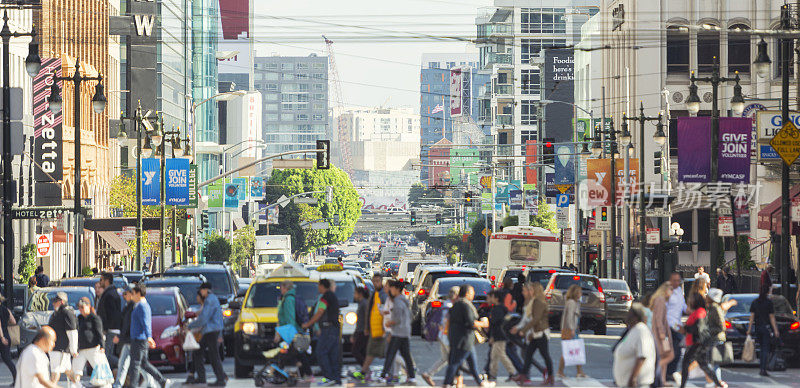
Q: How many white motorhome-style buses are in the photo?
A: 1